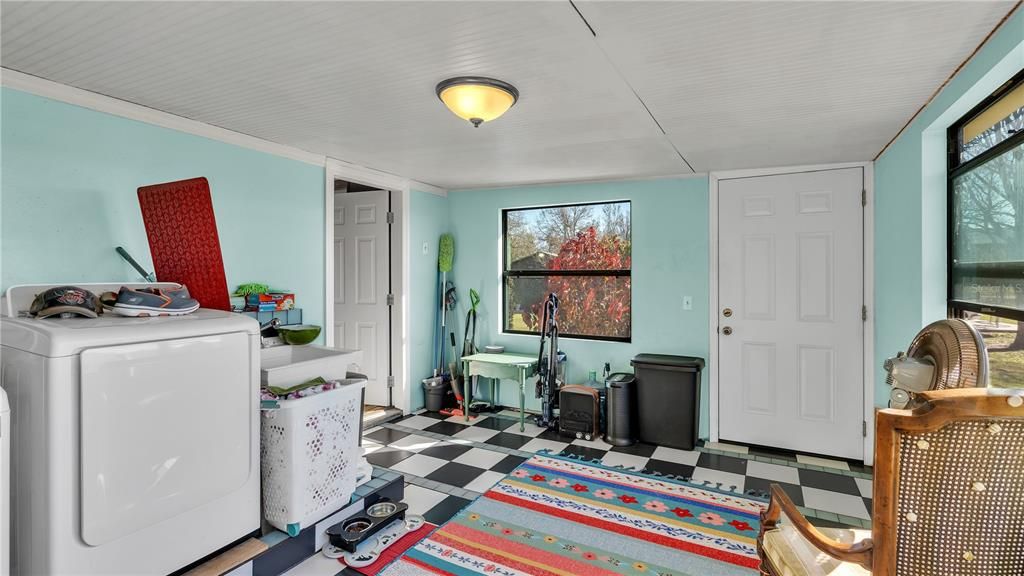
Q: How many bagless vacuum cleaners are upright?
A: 1